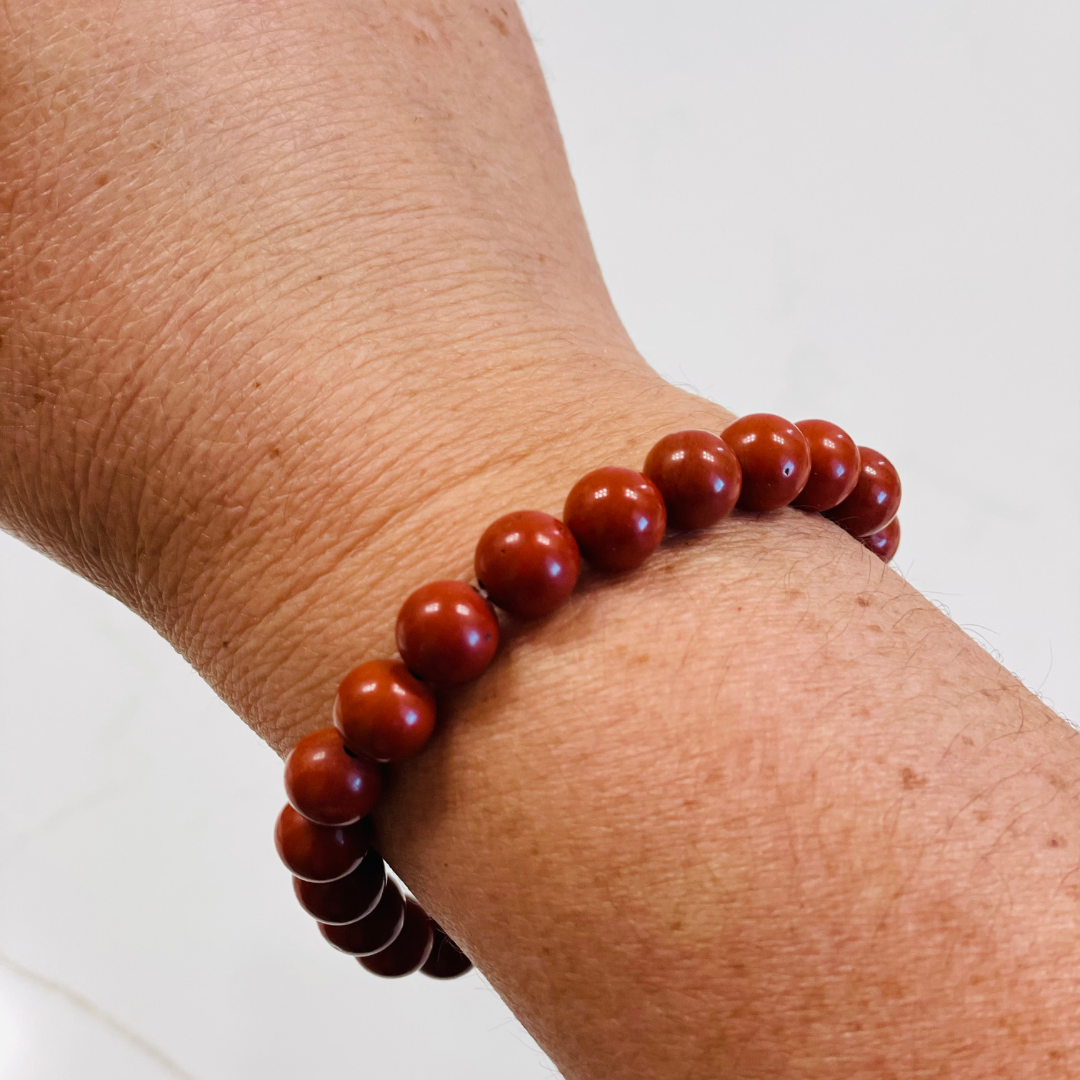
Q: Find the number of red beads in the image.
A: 15